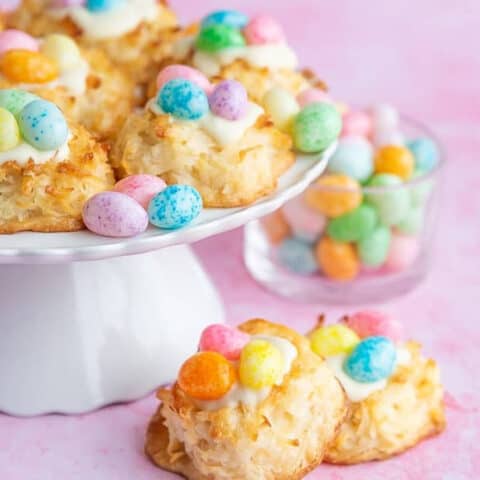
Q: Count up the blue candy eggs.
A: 9